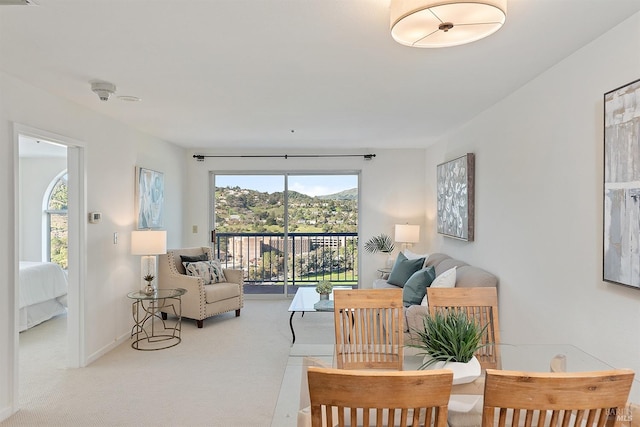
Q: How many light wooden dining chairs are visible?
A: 4